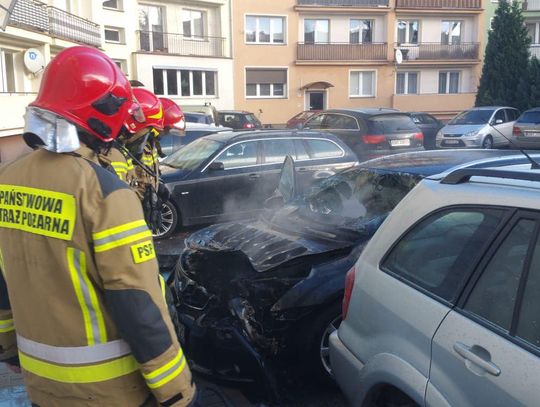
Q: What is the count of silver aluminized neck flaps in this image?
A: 1